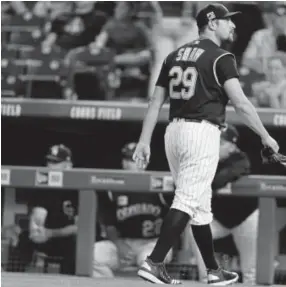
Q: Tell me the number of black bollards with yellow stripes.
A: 0